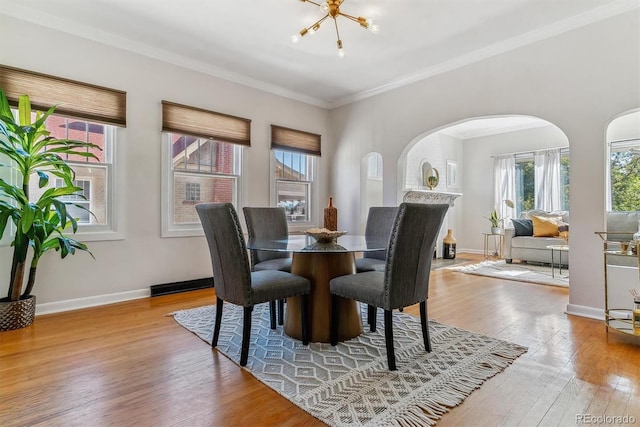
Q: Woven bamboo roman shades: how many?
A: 3